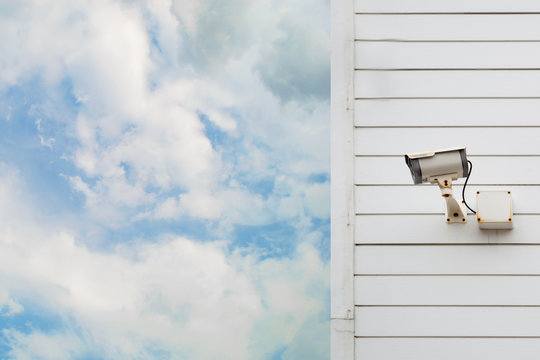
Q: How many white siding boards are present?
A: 13